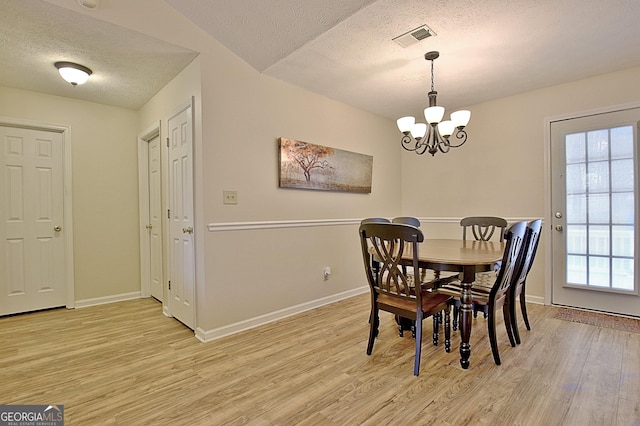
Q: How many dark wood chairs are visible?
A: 6